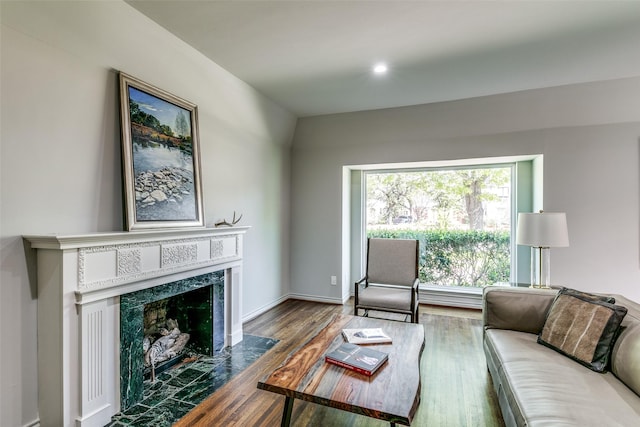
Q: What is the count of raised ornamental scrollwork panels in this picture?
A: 3